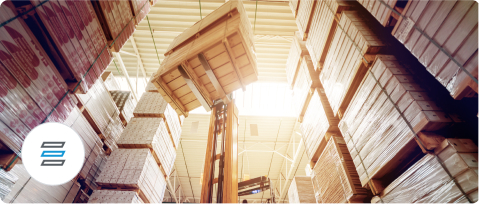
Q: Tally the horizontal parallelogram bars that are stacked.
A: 3